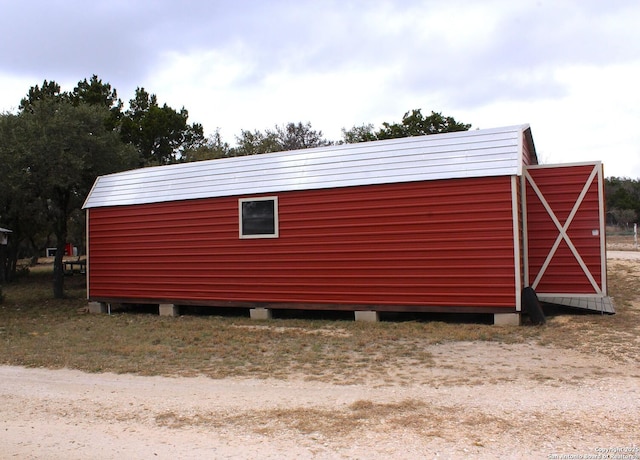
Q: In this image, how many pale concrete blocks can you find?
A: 5